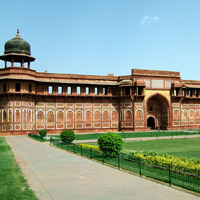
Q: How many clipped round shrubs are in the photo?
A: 3